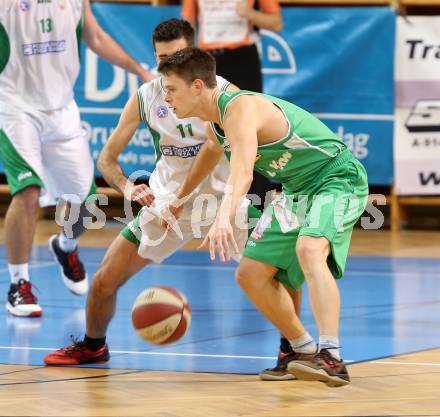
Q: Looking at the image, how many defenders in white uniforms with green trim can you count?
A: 2